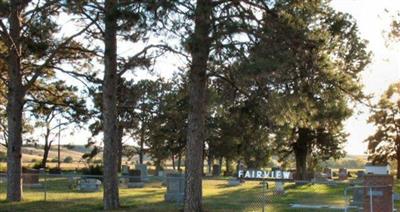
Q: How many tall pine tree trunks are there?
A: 3